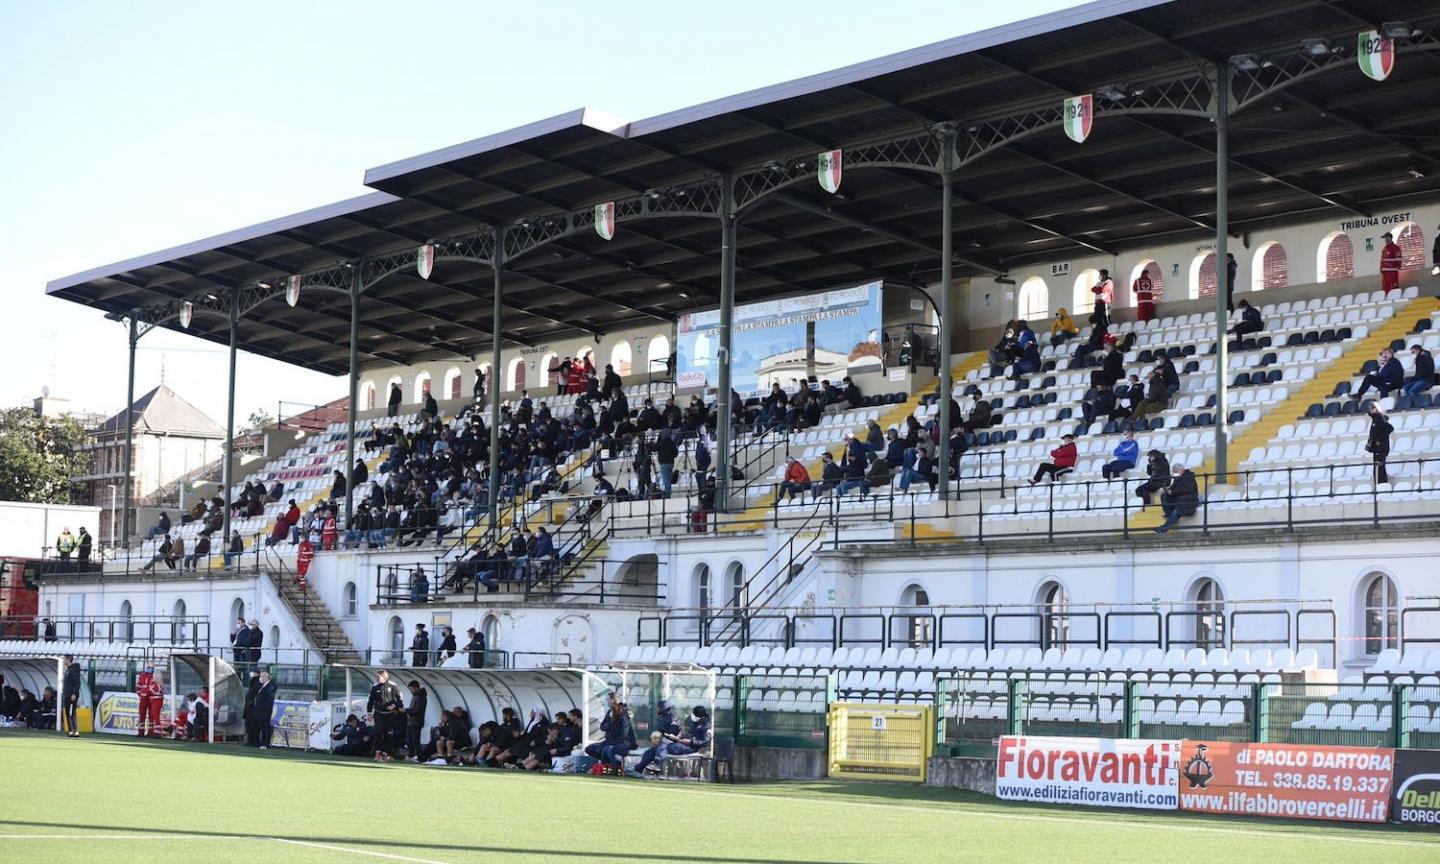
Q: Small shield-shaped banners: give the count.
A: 7